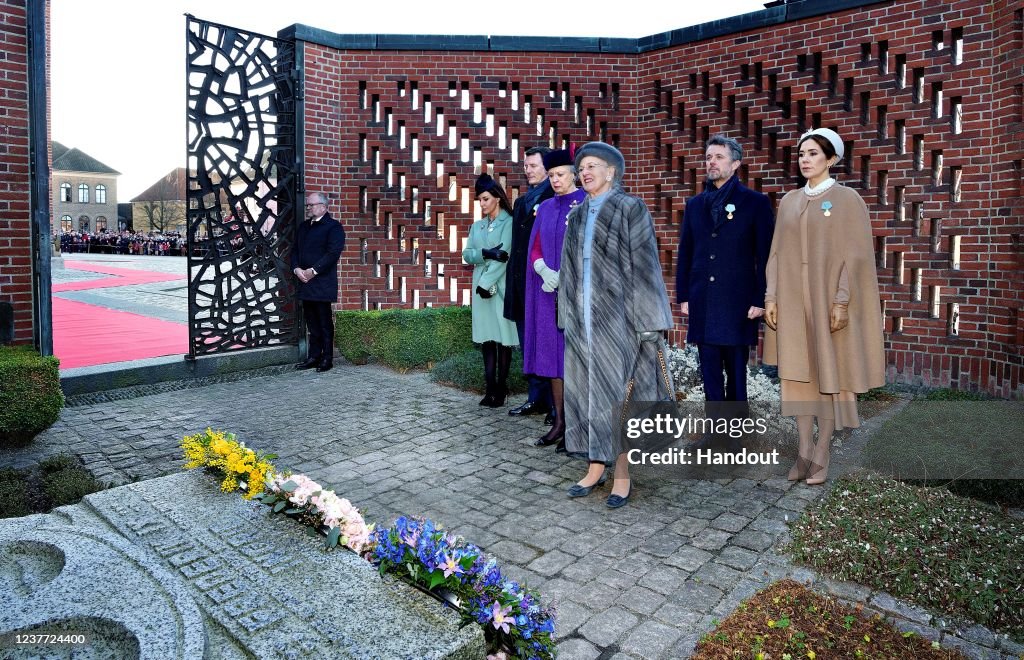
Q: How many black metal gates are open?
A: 1